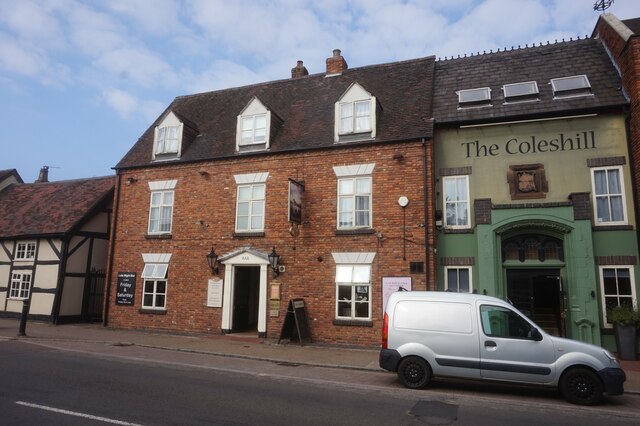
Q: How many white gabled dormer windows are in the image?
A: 3